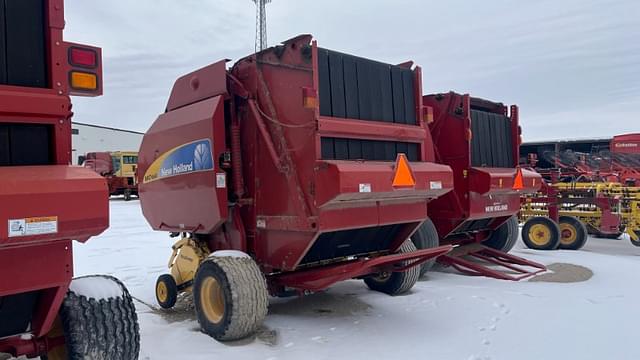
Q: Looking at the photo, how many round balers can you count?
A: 3